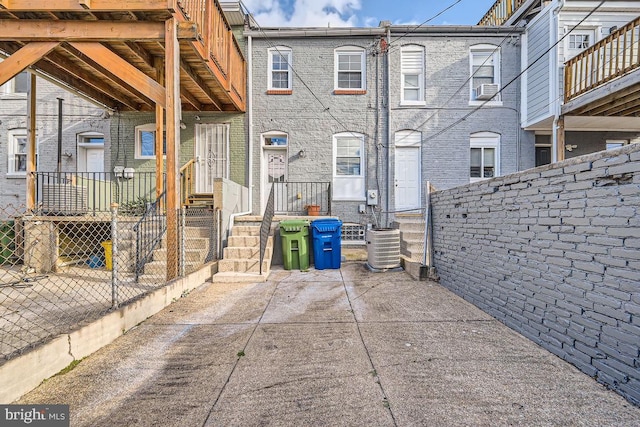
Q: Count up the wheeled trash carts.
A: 2